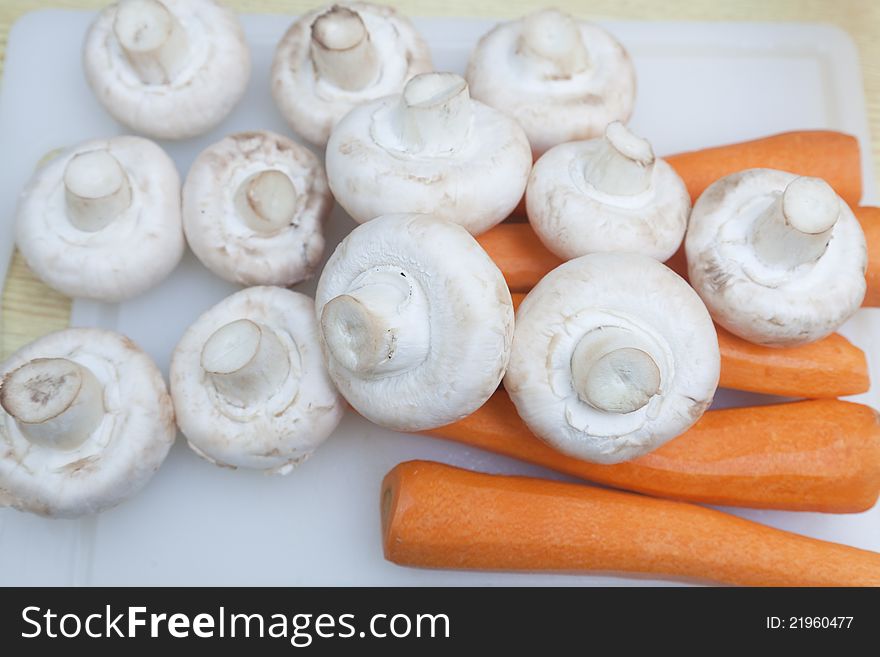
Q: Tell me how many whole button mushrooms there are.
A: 12